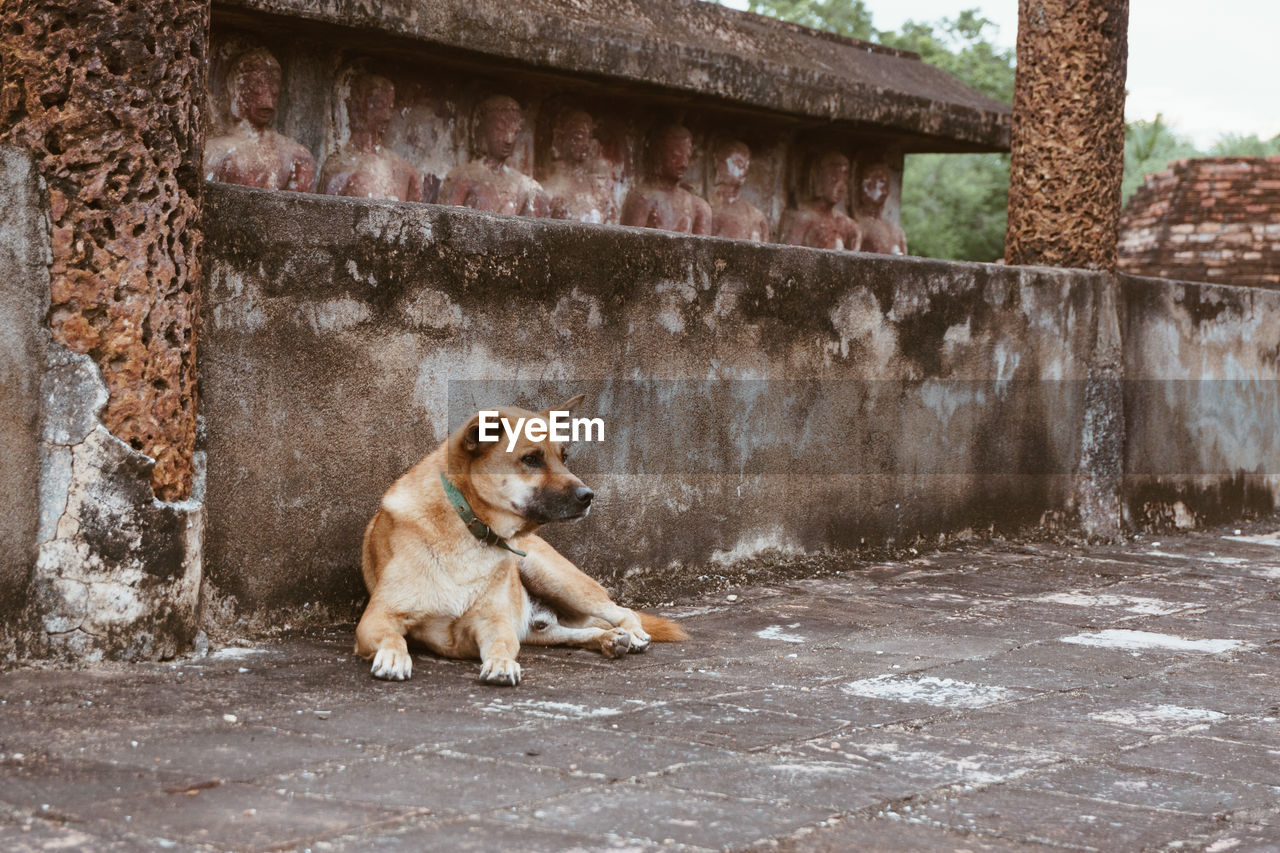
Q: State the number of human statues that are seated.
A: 8